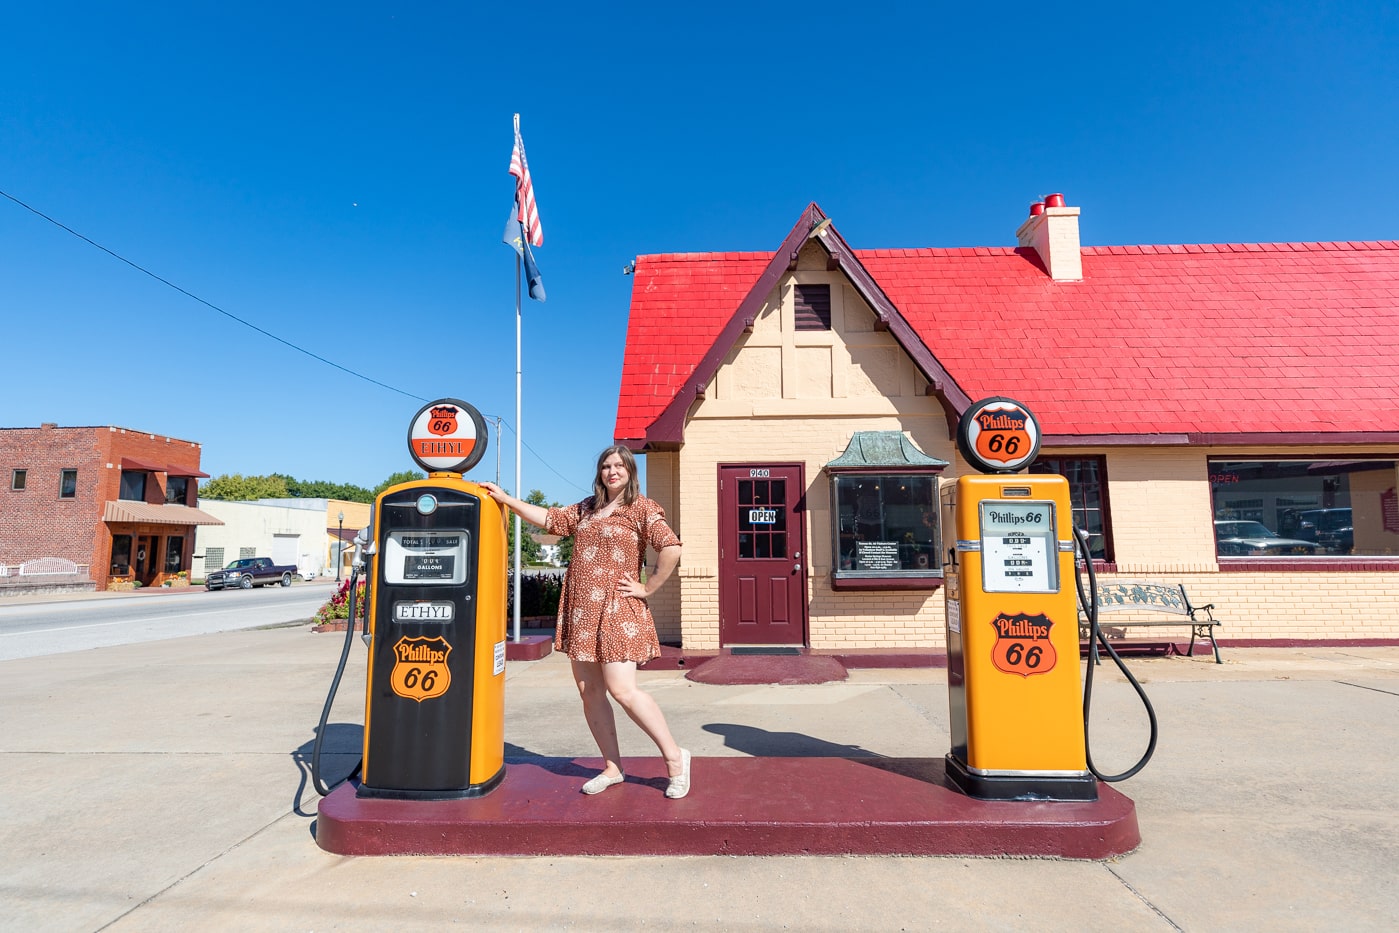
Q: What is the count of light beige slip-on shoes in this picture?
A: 2